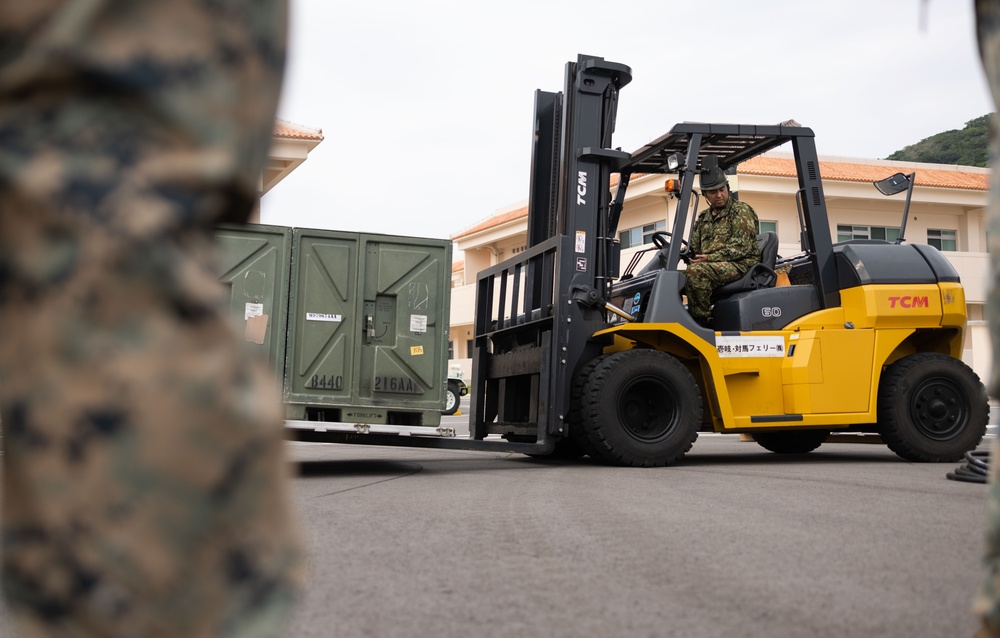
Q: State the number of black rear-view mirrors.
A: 2